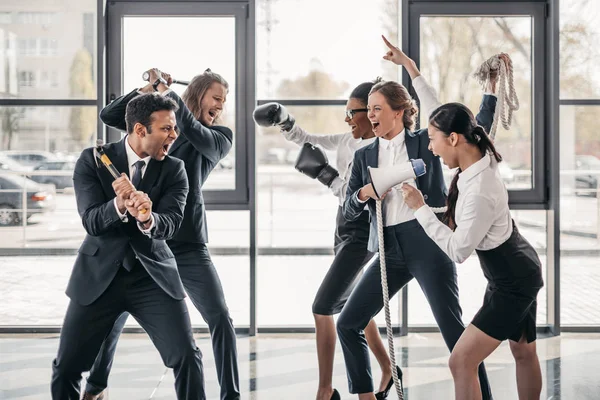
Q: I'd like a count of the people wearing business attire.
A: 5